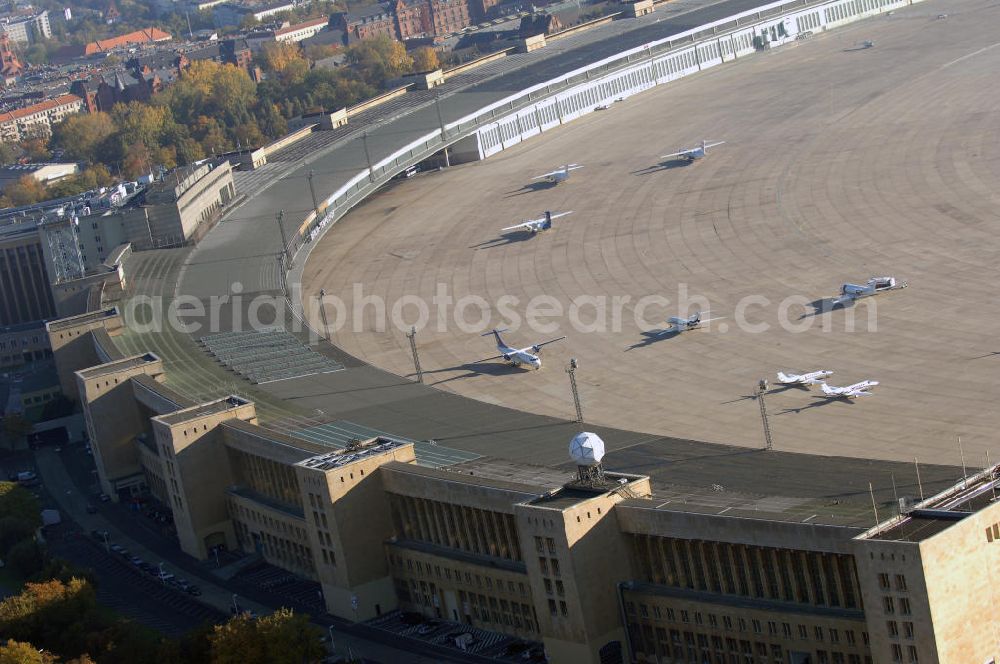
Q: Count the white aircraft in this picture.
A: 8